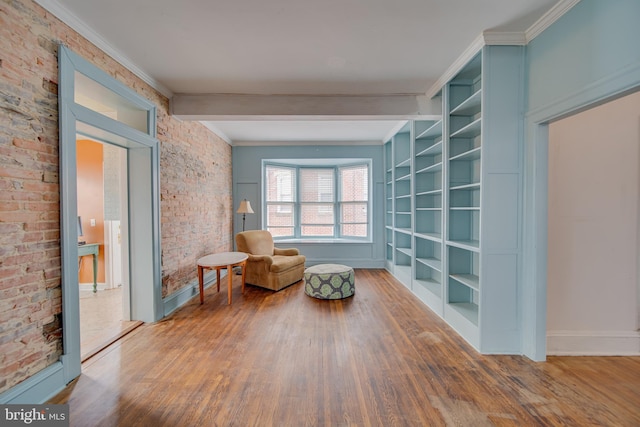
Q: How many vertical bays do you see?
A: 4